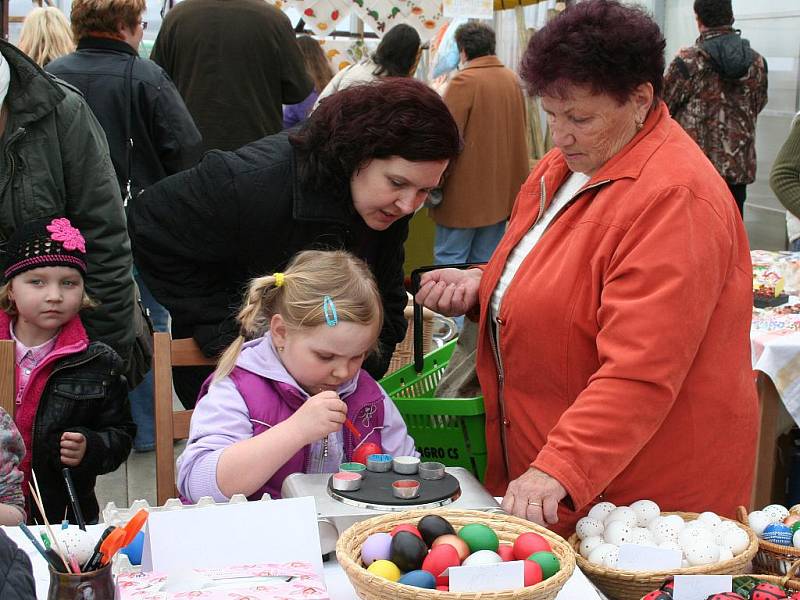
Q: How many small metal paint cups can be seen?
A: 6